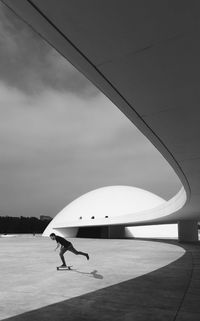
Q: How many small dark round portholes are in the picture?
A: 3